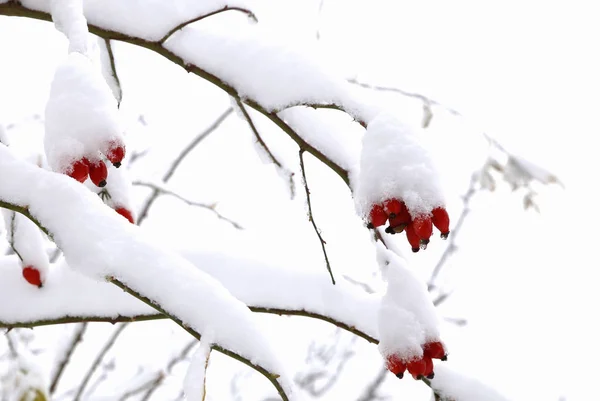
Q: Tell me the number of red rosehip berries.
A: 15